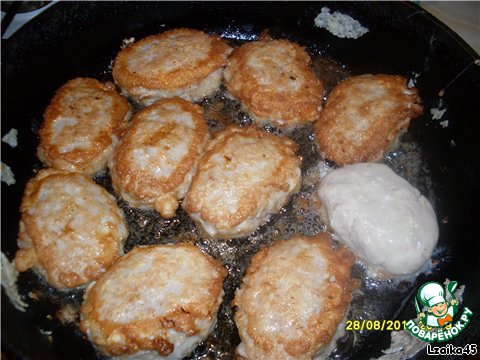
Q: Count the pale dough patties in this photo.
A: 1